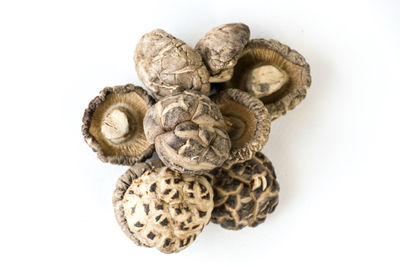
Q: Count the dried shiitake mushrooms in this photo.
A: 8